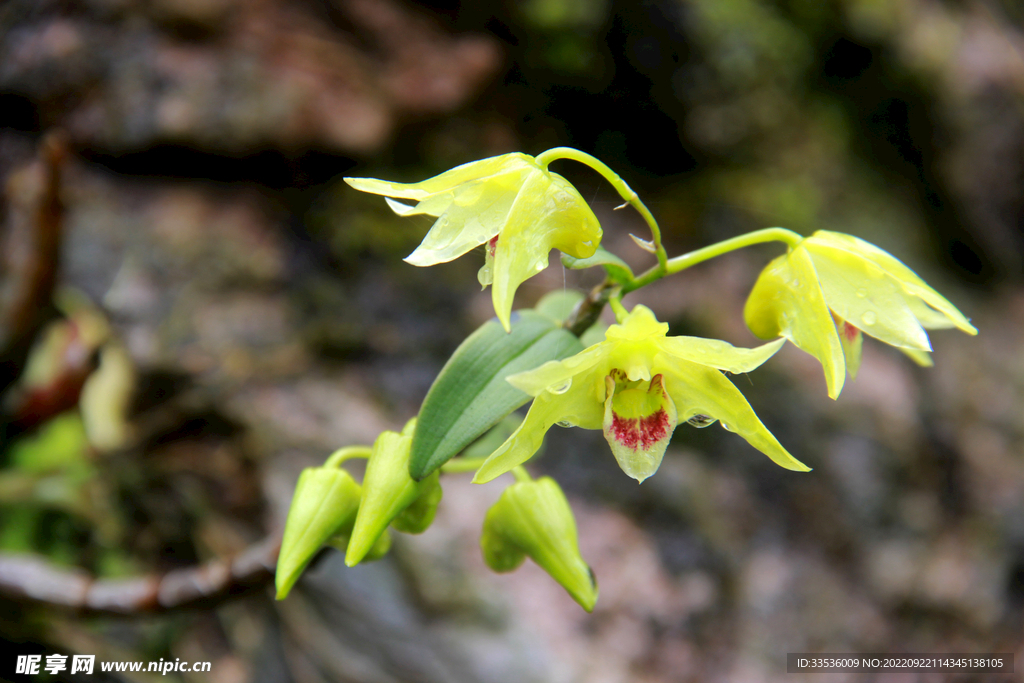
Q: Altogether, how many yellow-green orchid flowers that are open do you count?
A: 3